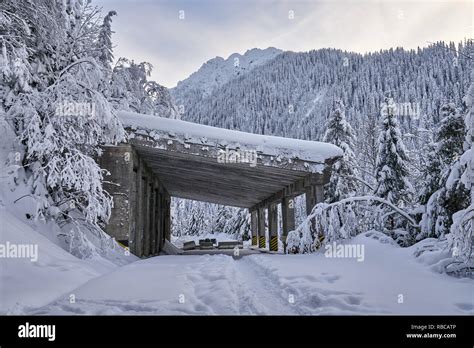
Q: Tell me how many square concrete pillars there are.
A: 5